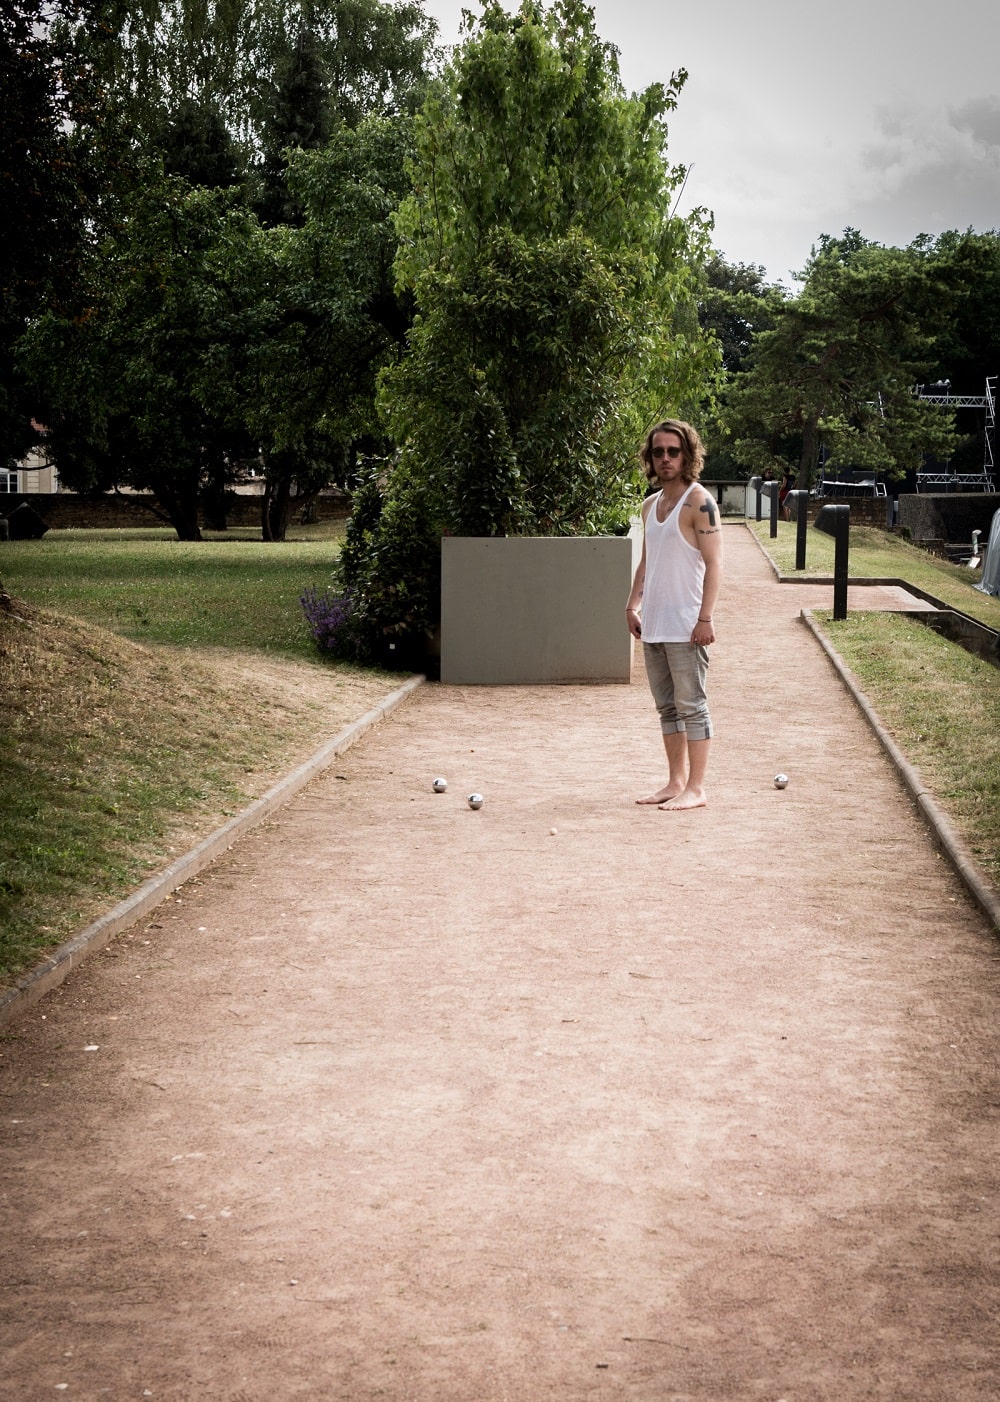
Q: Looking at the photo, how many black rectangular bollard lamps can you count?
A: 4